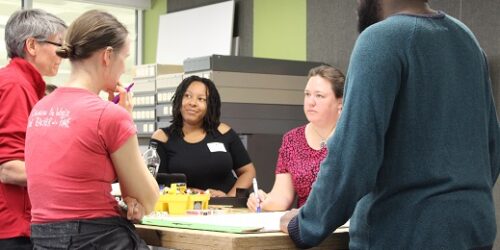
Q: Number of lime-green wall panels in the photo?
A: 2